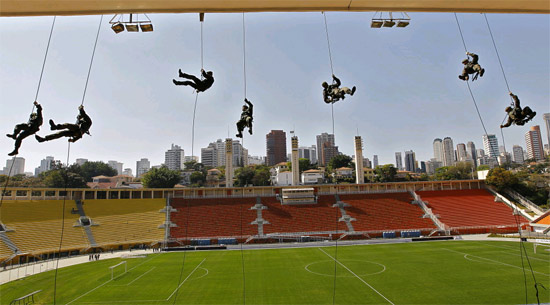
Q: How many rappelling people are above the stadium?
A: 7